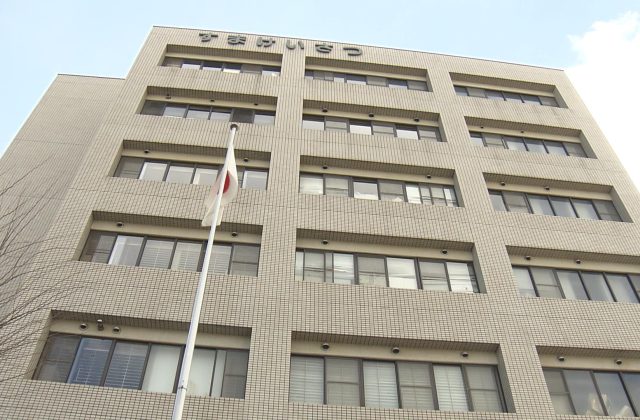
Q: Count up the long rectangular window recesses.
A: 15